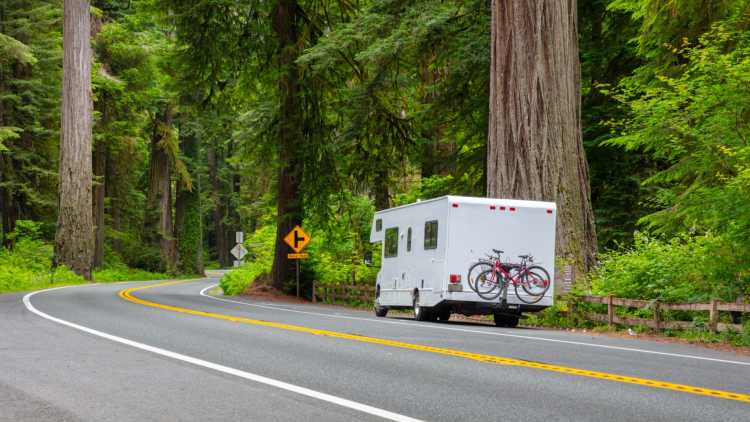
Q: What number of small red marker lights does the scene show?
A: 5